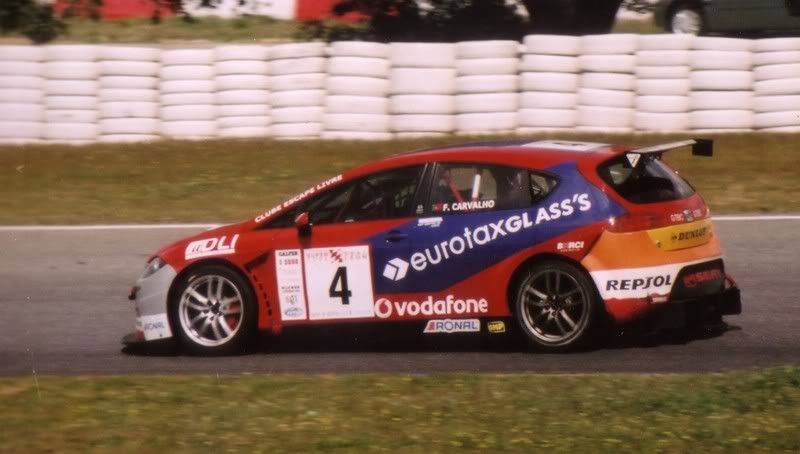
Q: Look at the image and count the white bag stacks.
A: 14